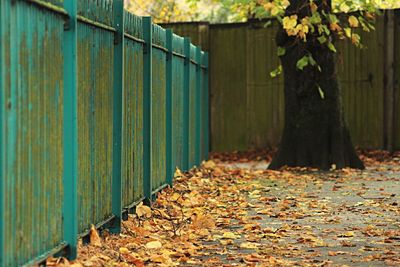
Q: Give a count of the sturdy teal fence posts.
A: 7